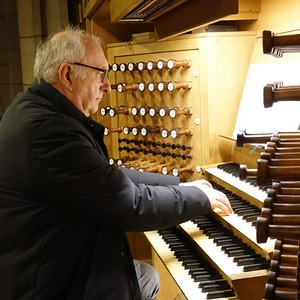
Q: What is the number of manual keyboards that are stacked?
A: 4